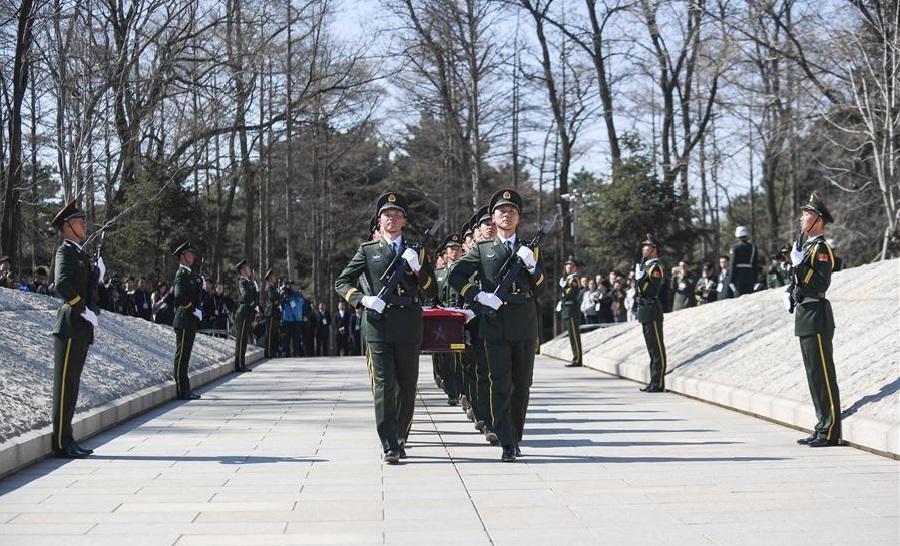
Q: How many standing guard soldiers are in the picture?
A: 7